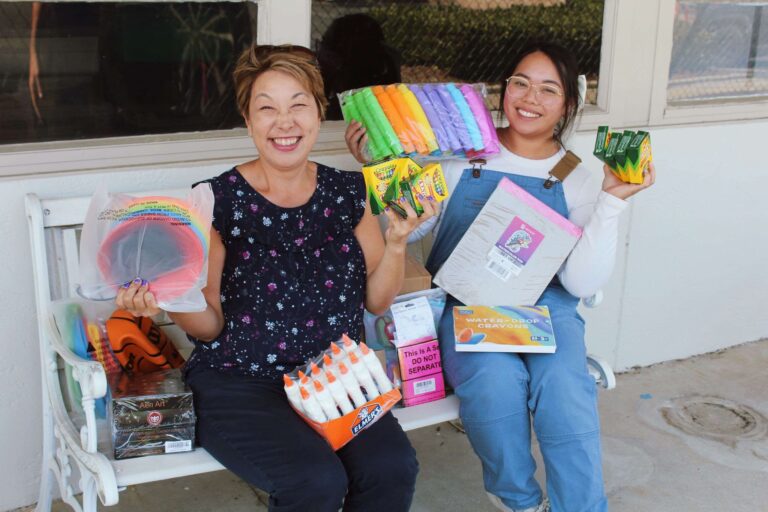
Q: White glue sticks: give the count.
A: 12